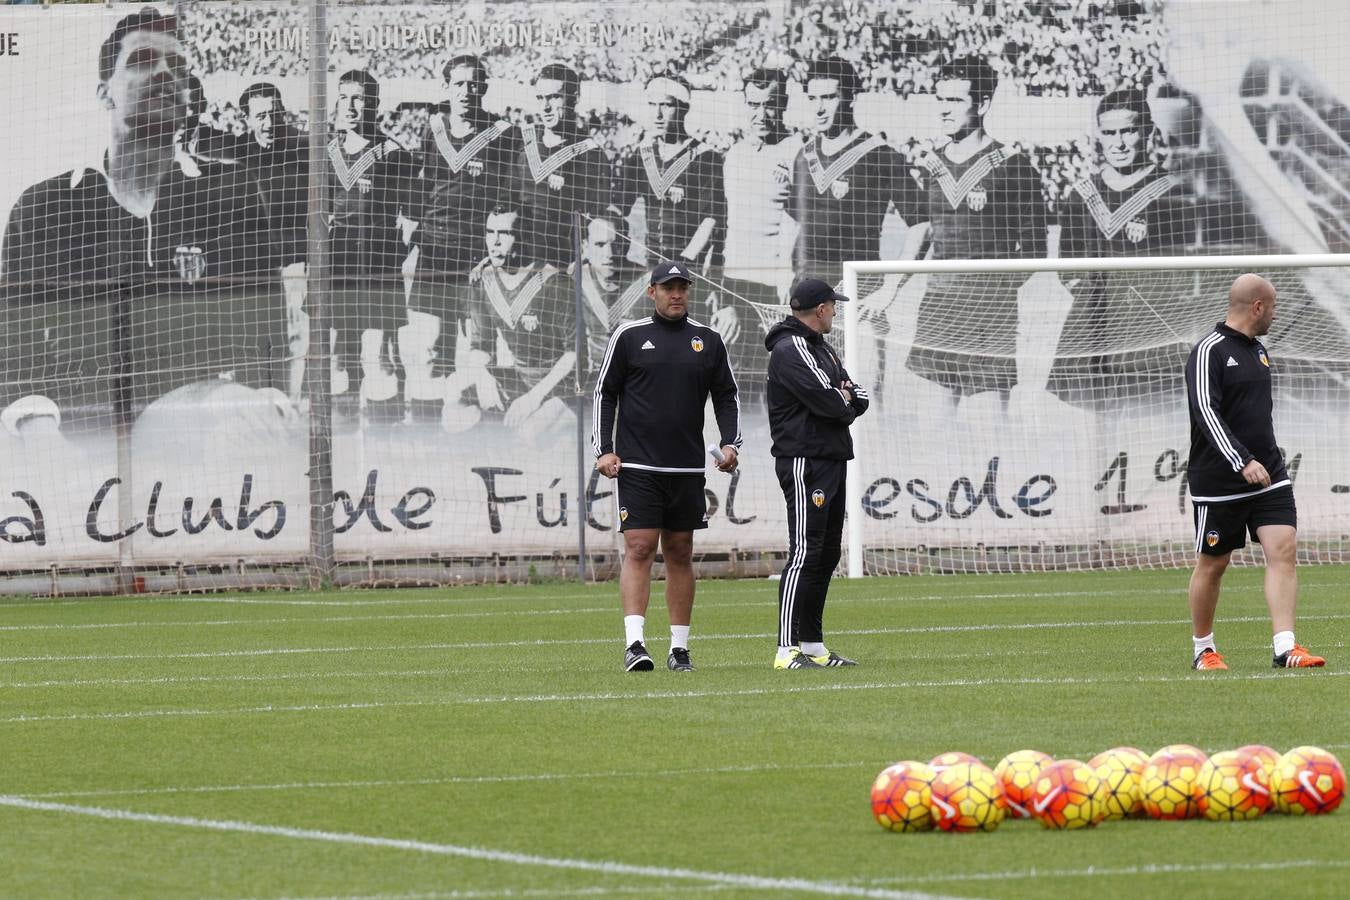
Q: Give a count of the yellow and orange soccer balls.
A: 10